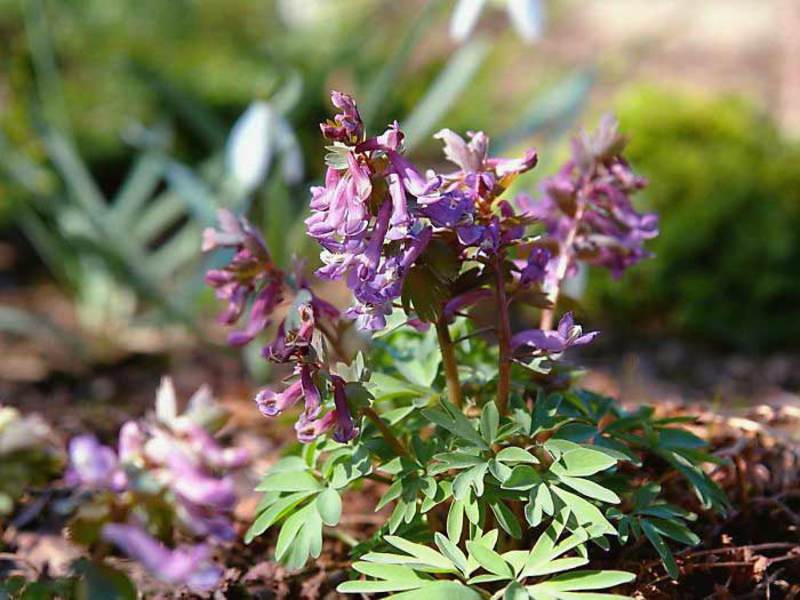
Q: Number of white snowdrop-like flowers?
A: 2